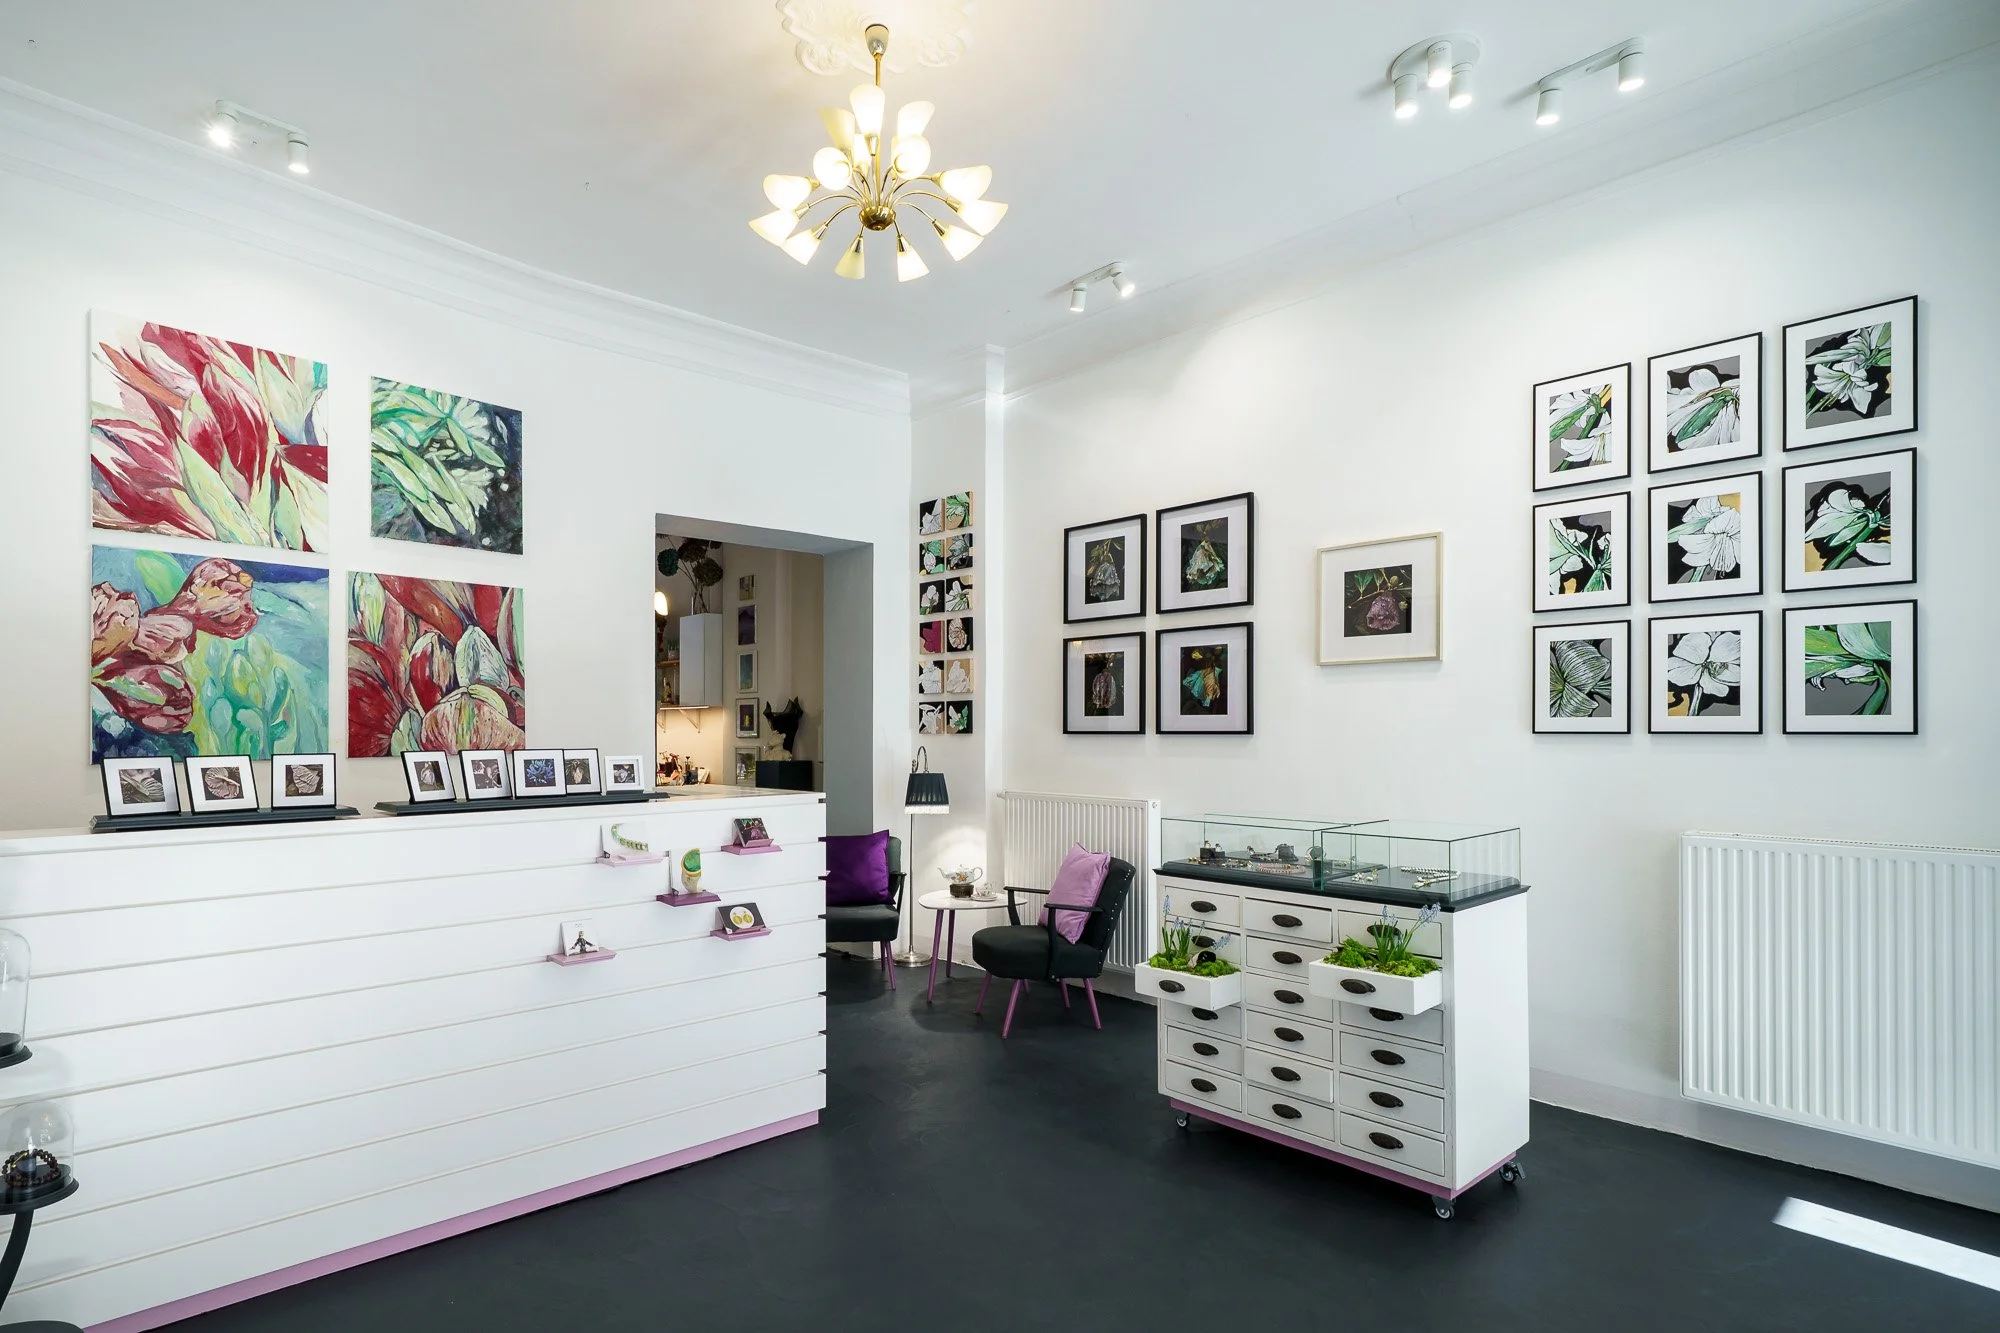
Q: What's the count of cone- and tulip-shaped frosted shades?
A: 15